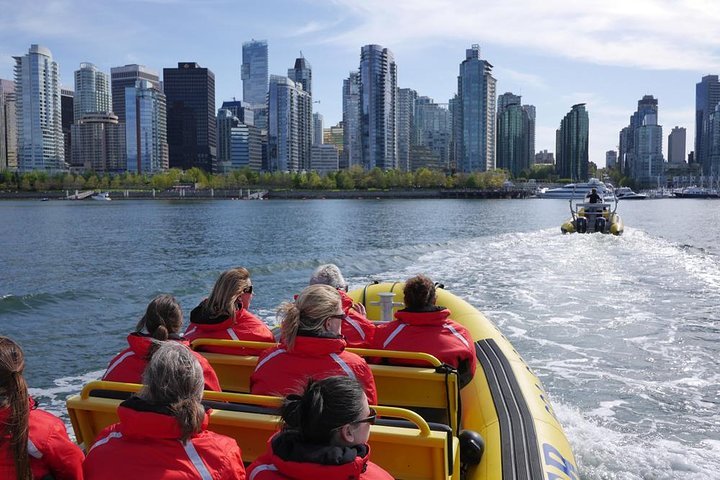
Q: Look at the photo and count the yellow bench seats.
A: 2